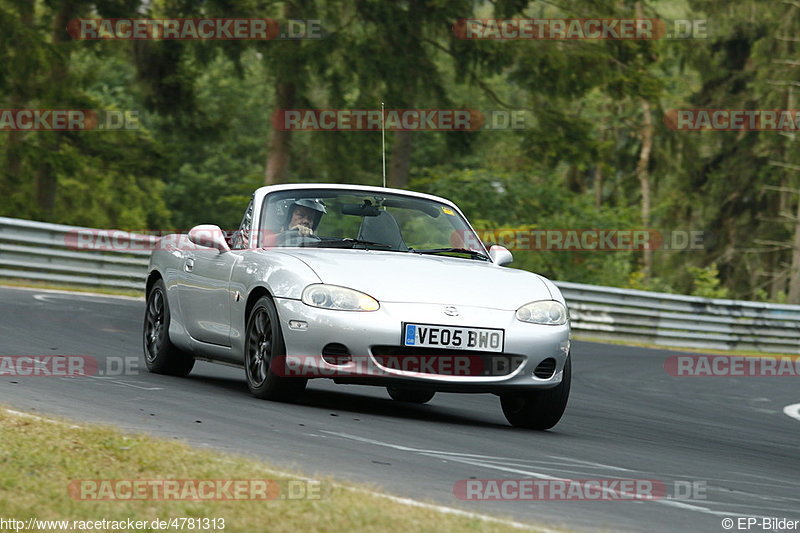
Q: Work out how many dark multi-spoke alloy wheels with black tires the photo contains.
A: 2